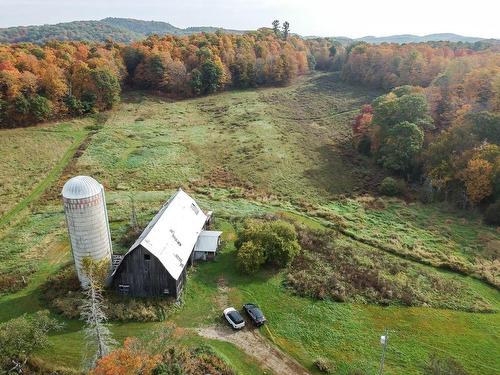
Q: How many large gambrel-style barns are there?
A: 1